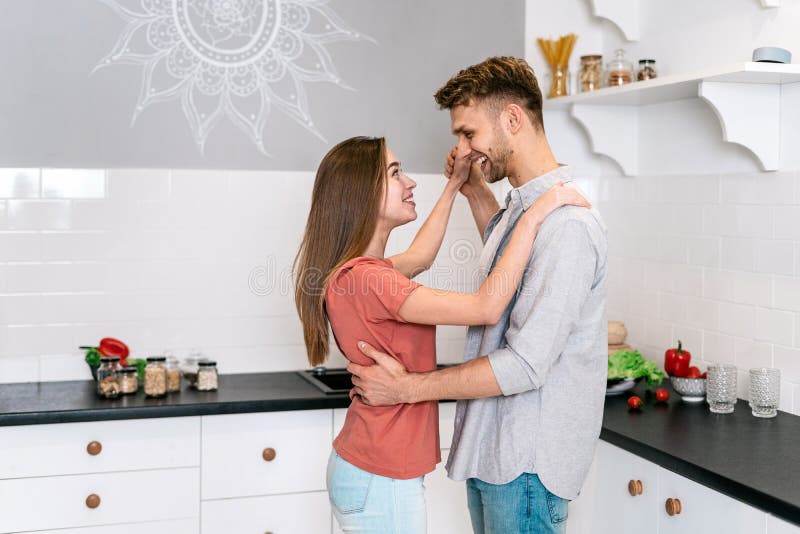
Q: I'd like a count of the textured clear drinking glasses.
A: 2